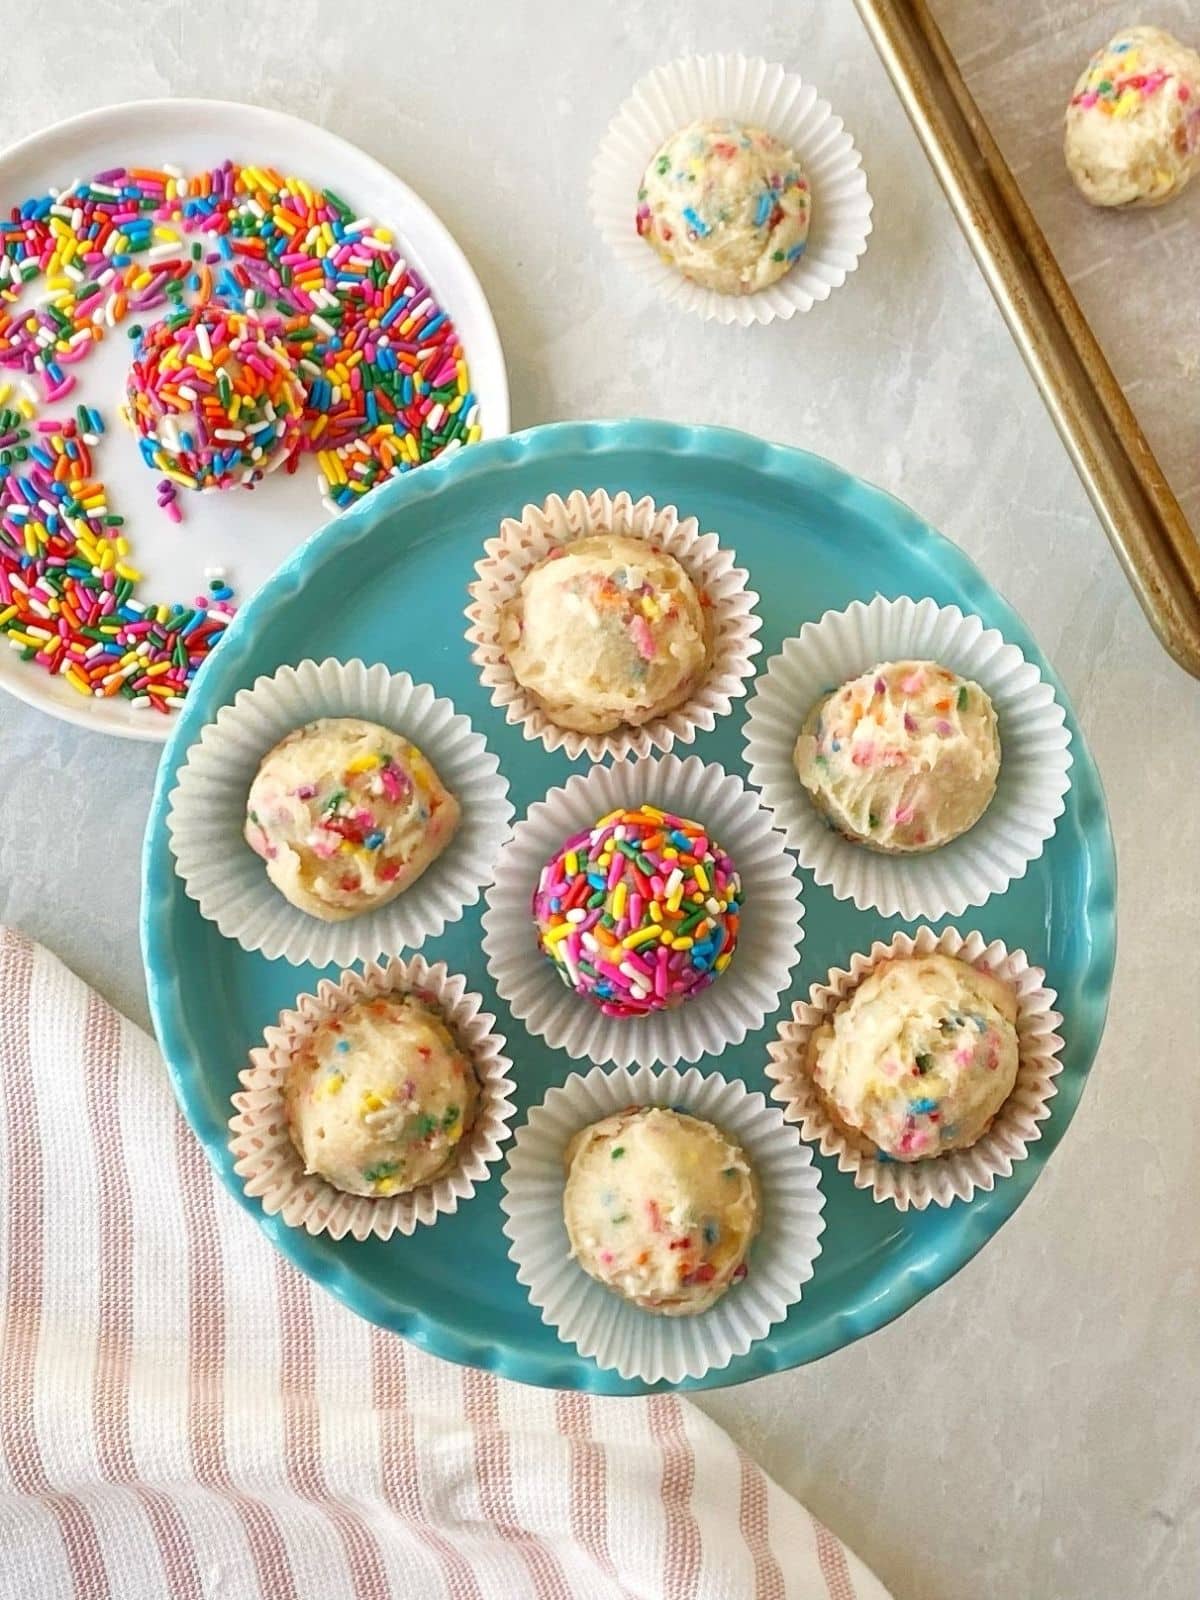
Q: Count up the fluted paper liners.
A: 8